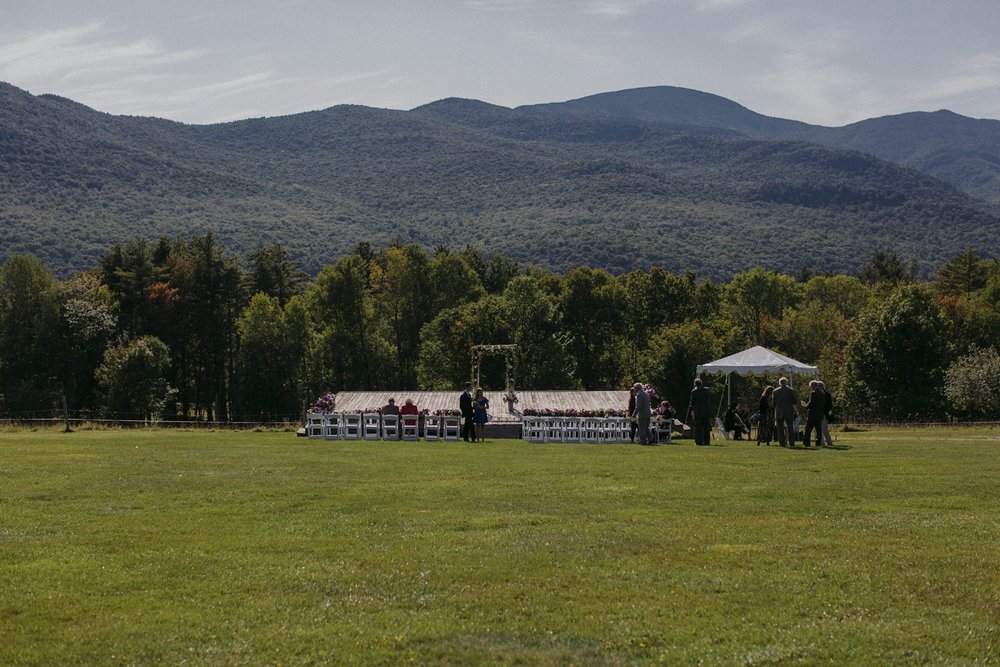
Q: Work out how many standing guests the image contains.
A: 9